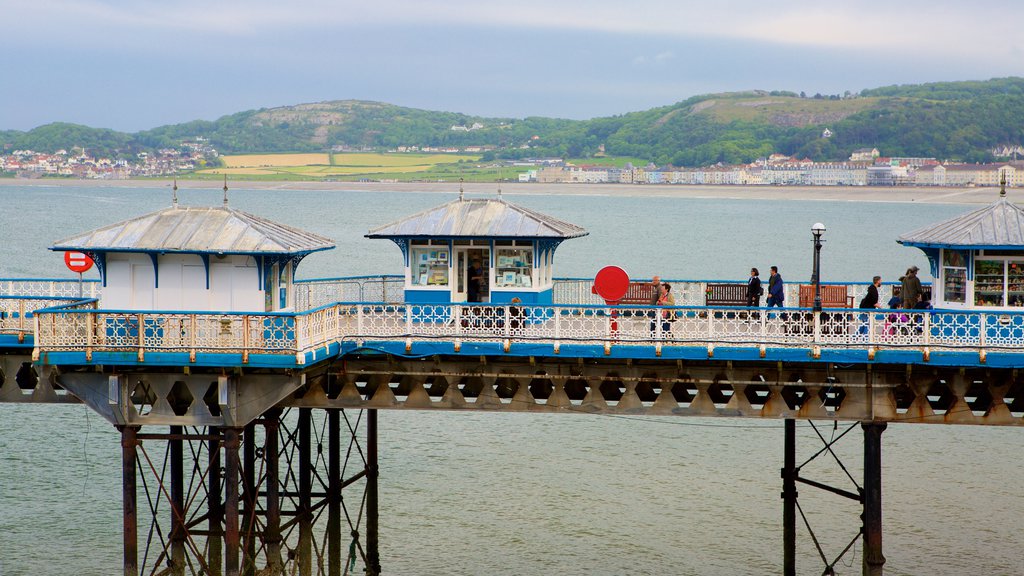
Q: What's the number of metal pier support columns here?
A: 11